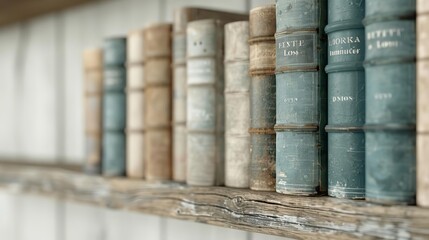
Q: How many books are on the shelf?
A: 12